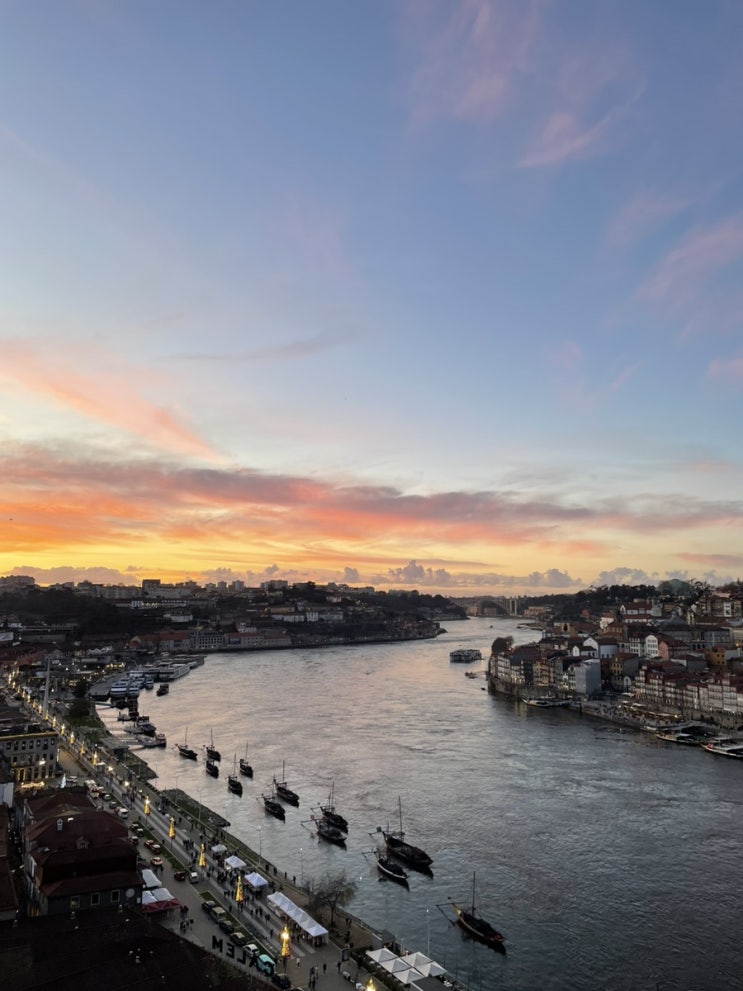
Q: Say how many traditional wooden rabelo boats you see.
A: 12